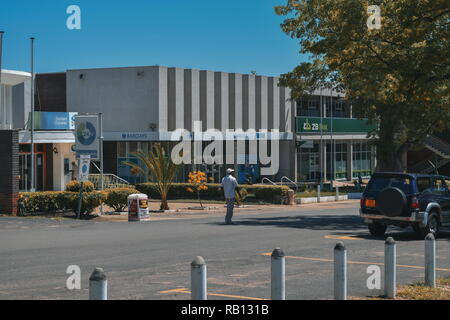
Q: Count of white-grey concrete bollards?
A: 6